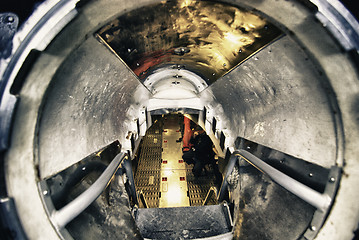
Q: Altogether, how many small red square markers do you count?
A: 7